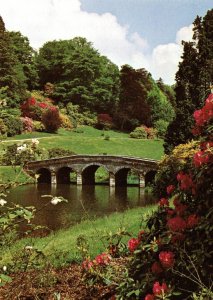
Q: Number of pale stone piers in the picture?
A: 4